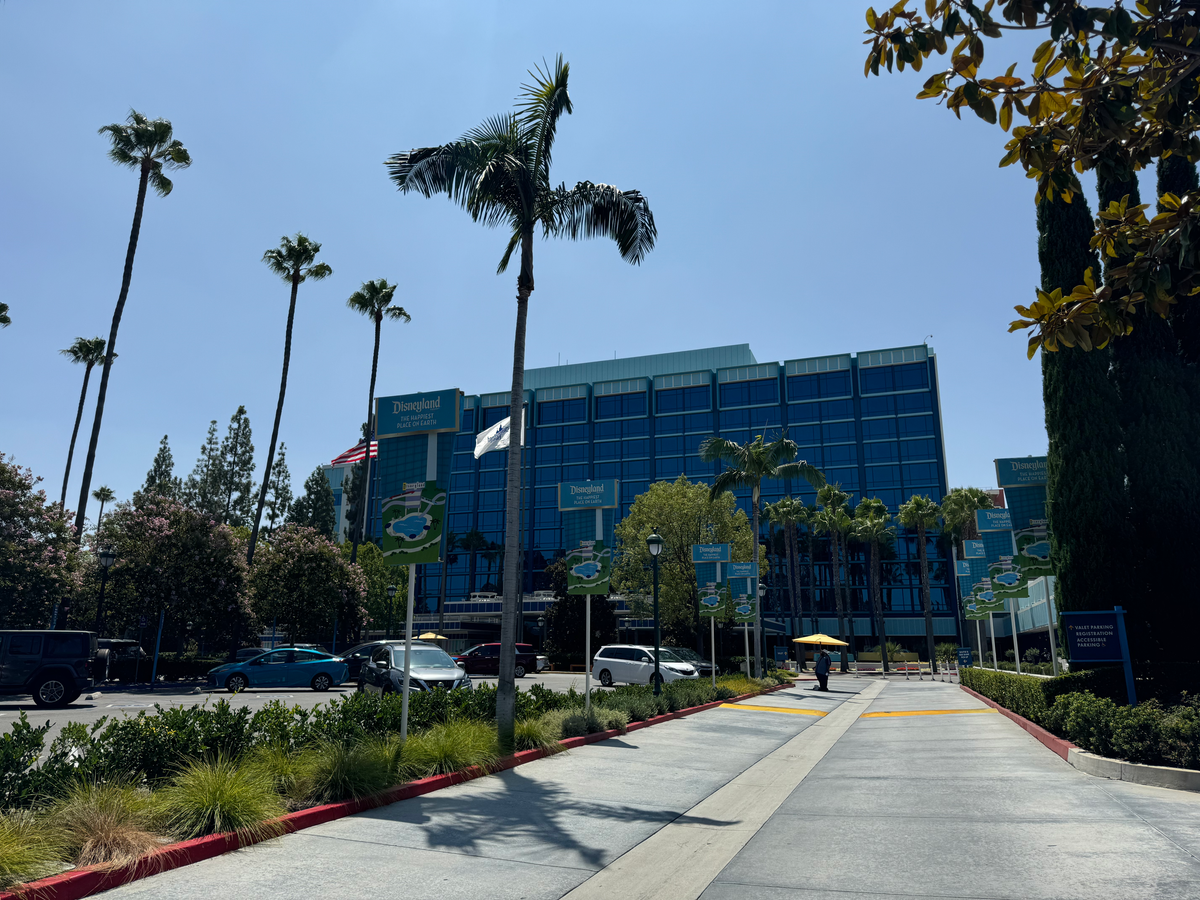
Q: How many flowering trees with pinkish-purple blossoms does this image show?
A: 3